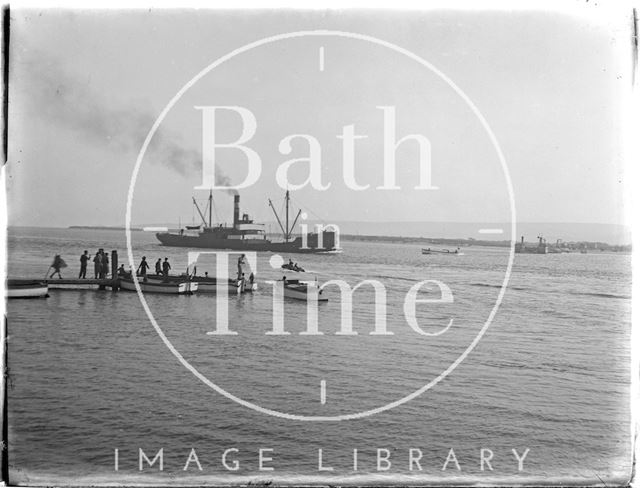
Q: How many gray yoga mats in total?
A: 0